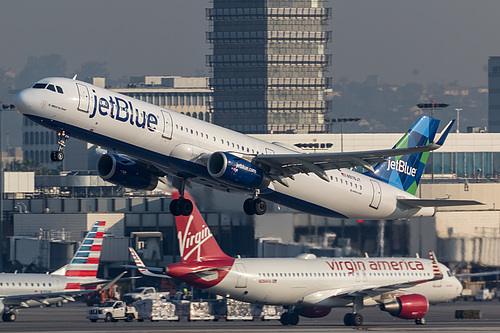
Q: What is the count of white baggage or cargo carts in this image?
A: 4